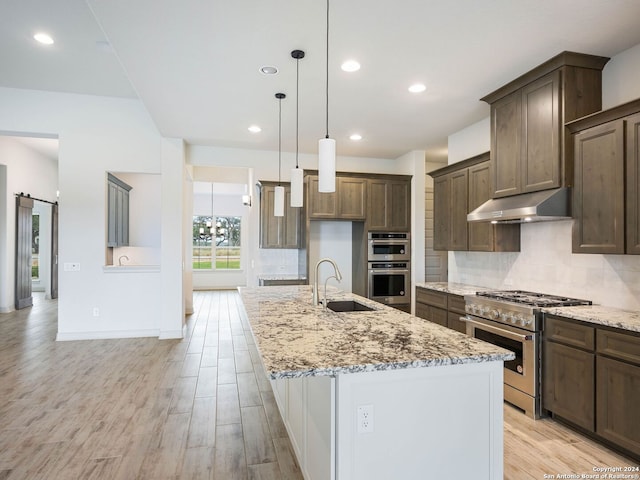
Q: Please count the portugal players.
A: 0